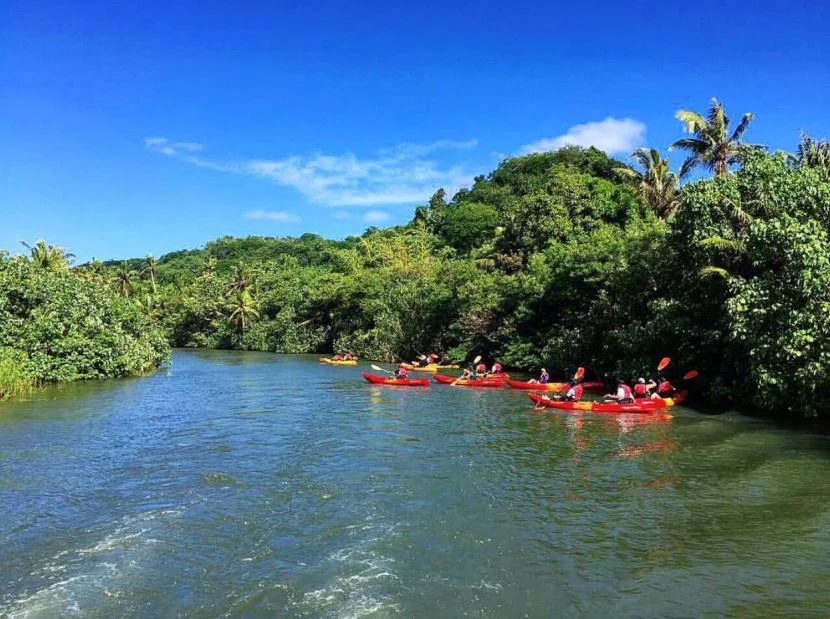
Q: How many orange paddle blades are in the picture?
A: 3